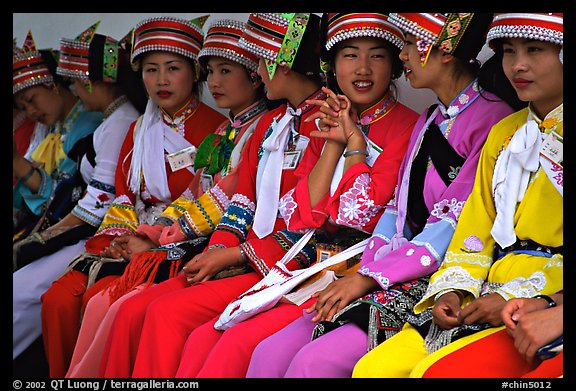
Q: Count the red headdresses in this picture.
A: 8